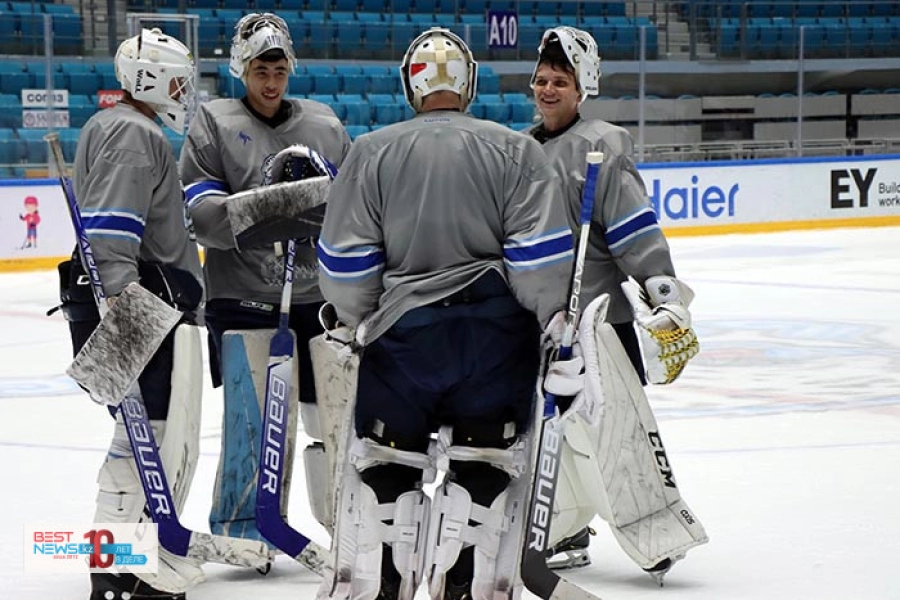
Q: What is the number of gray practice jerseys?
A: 4